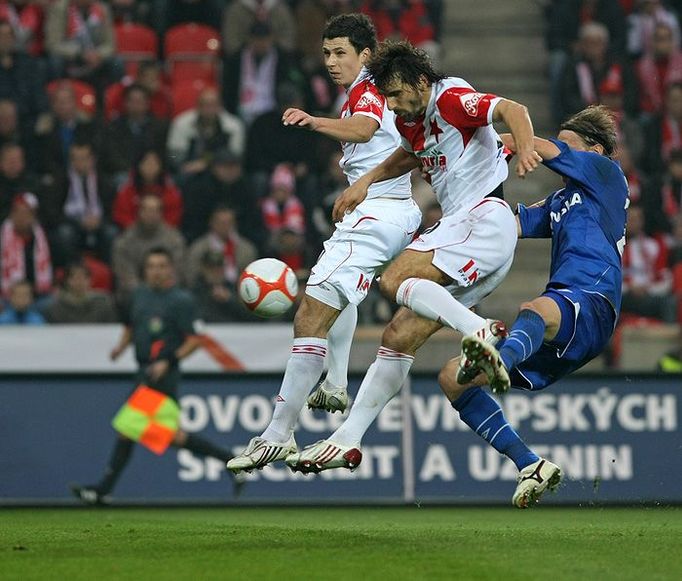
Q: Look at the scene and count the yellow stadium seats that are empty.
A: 0